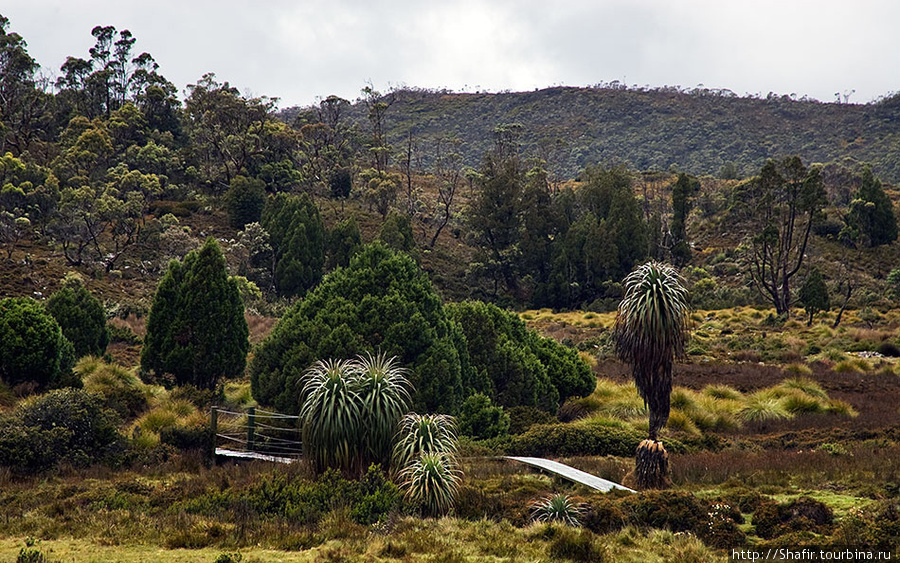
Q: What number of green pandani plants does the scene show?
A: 6